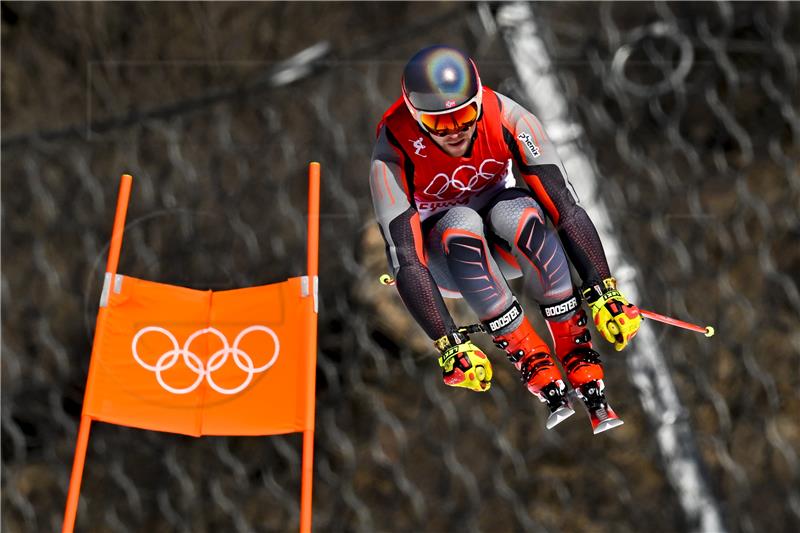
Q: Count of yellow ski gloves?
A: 2